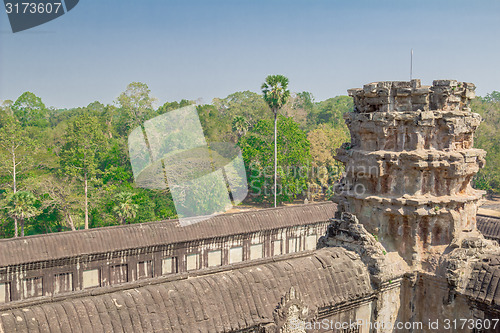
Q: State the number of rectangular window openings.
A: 14